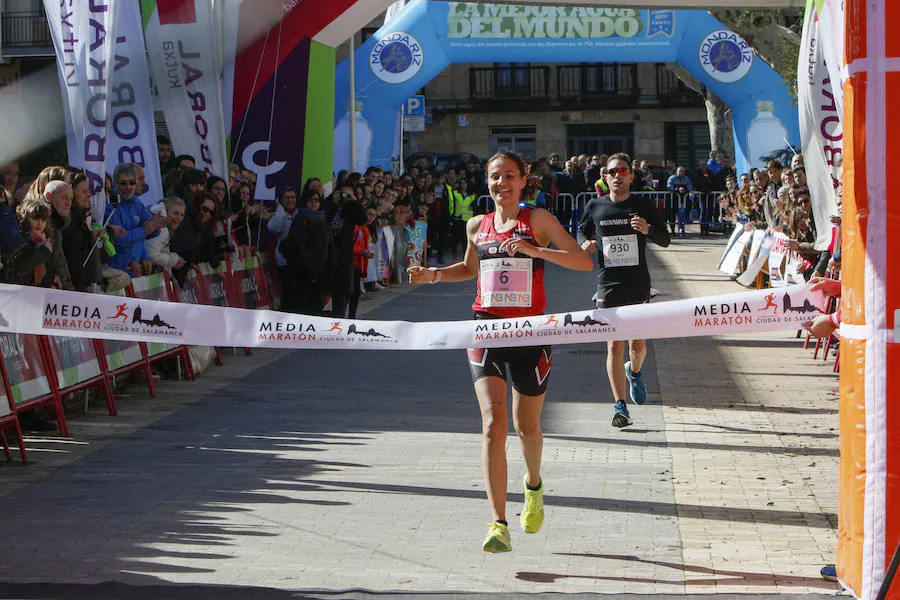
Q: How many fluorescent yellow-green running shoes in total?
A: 2